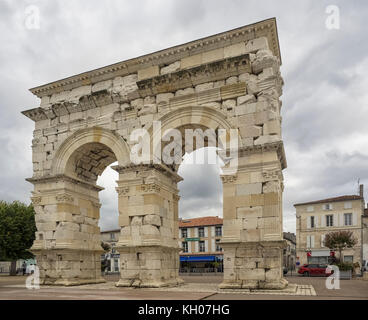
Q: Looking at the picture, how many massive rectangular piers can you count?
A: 3